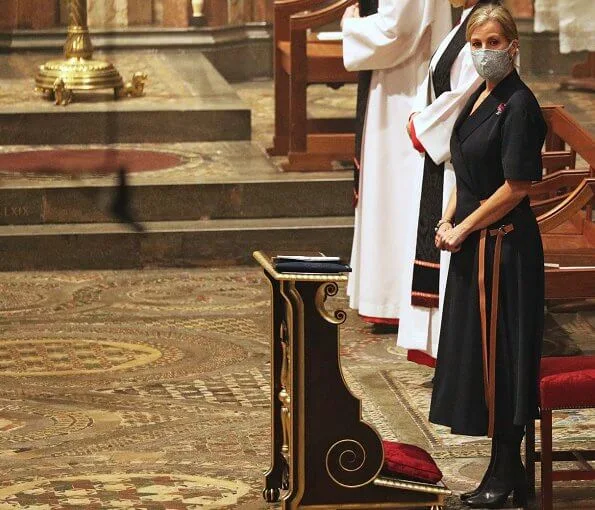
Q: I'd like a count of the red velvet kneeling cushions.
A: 1